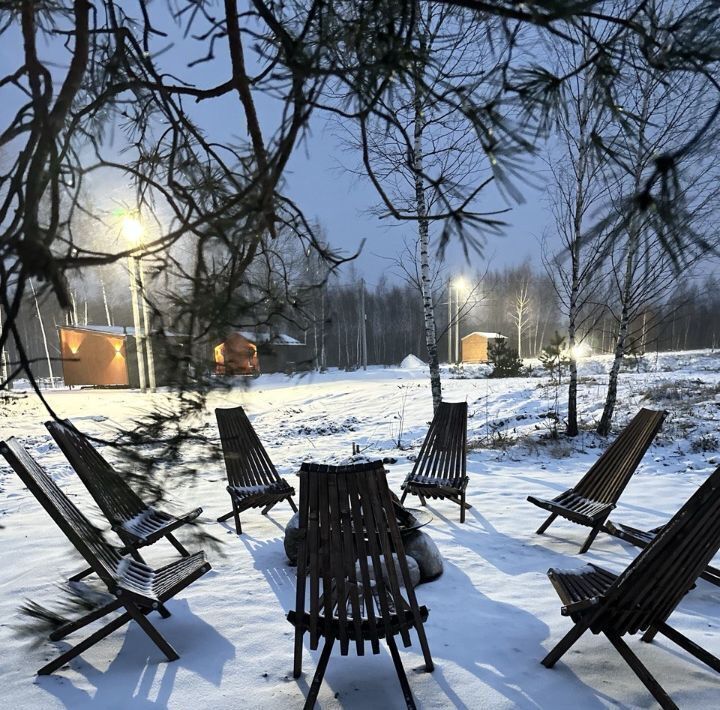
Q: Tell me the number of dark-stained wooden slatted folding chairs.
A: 8